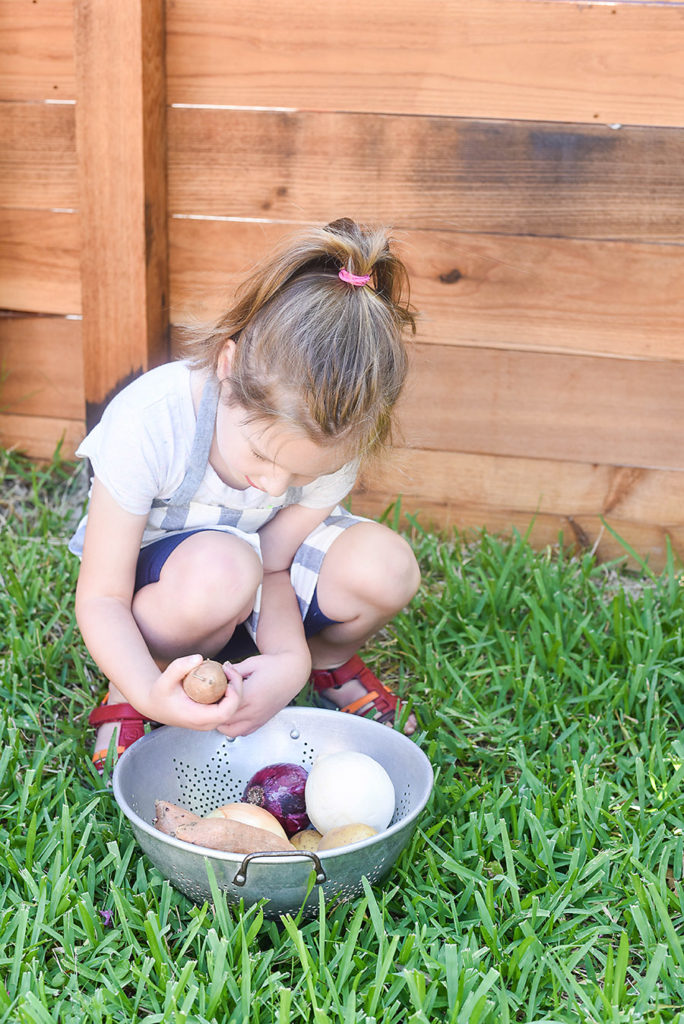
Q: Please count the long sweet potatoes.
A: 2